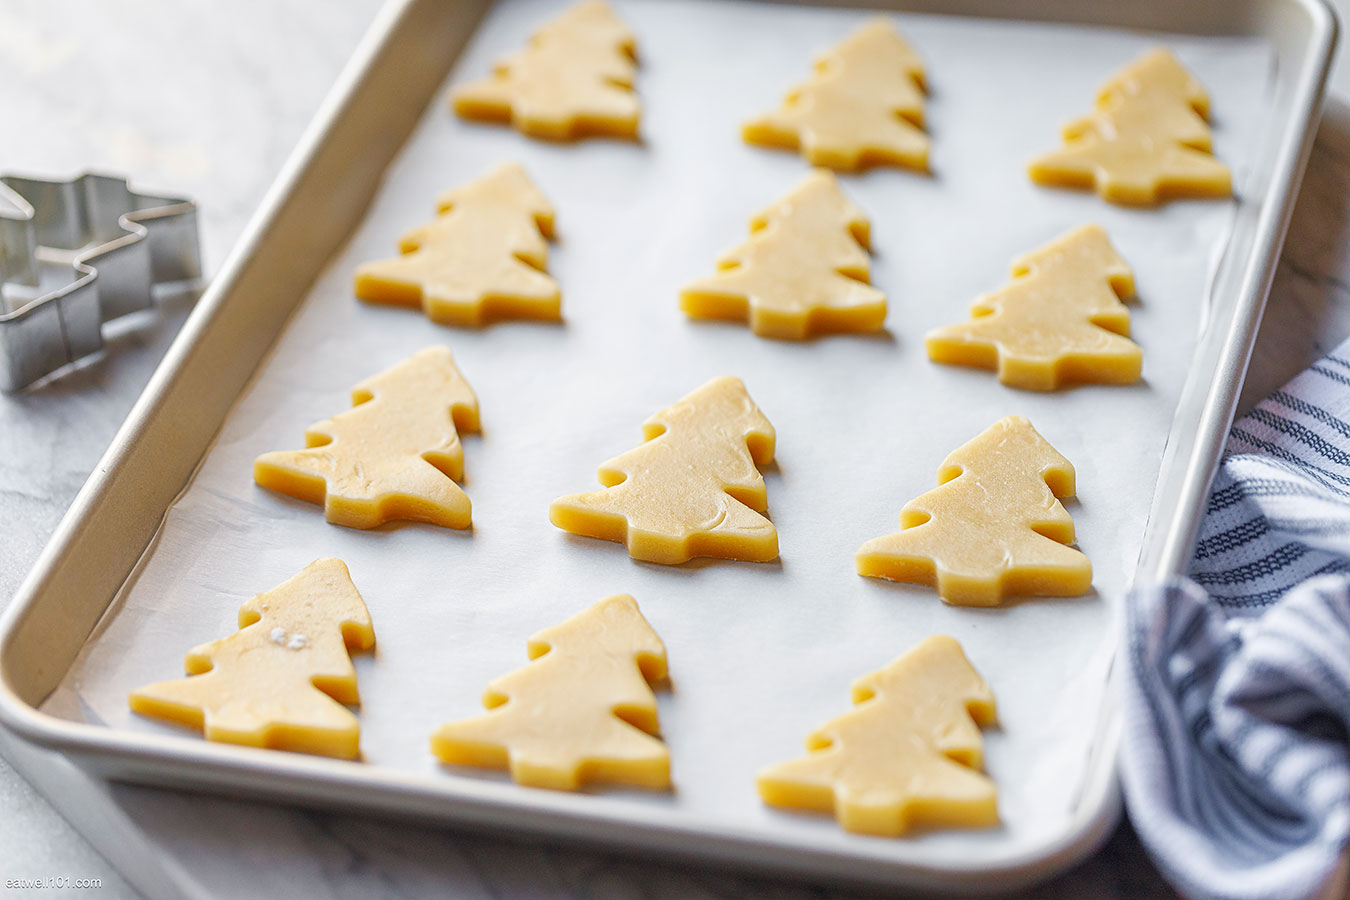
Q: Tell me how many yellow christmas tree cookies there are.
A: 12